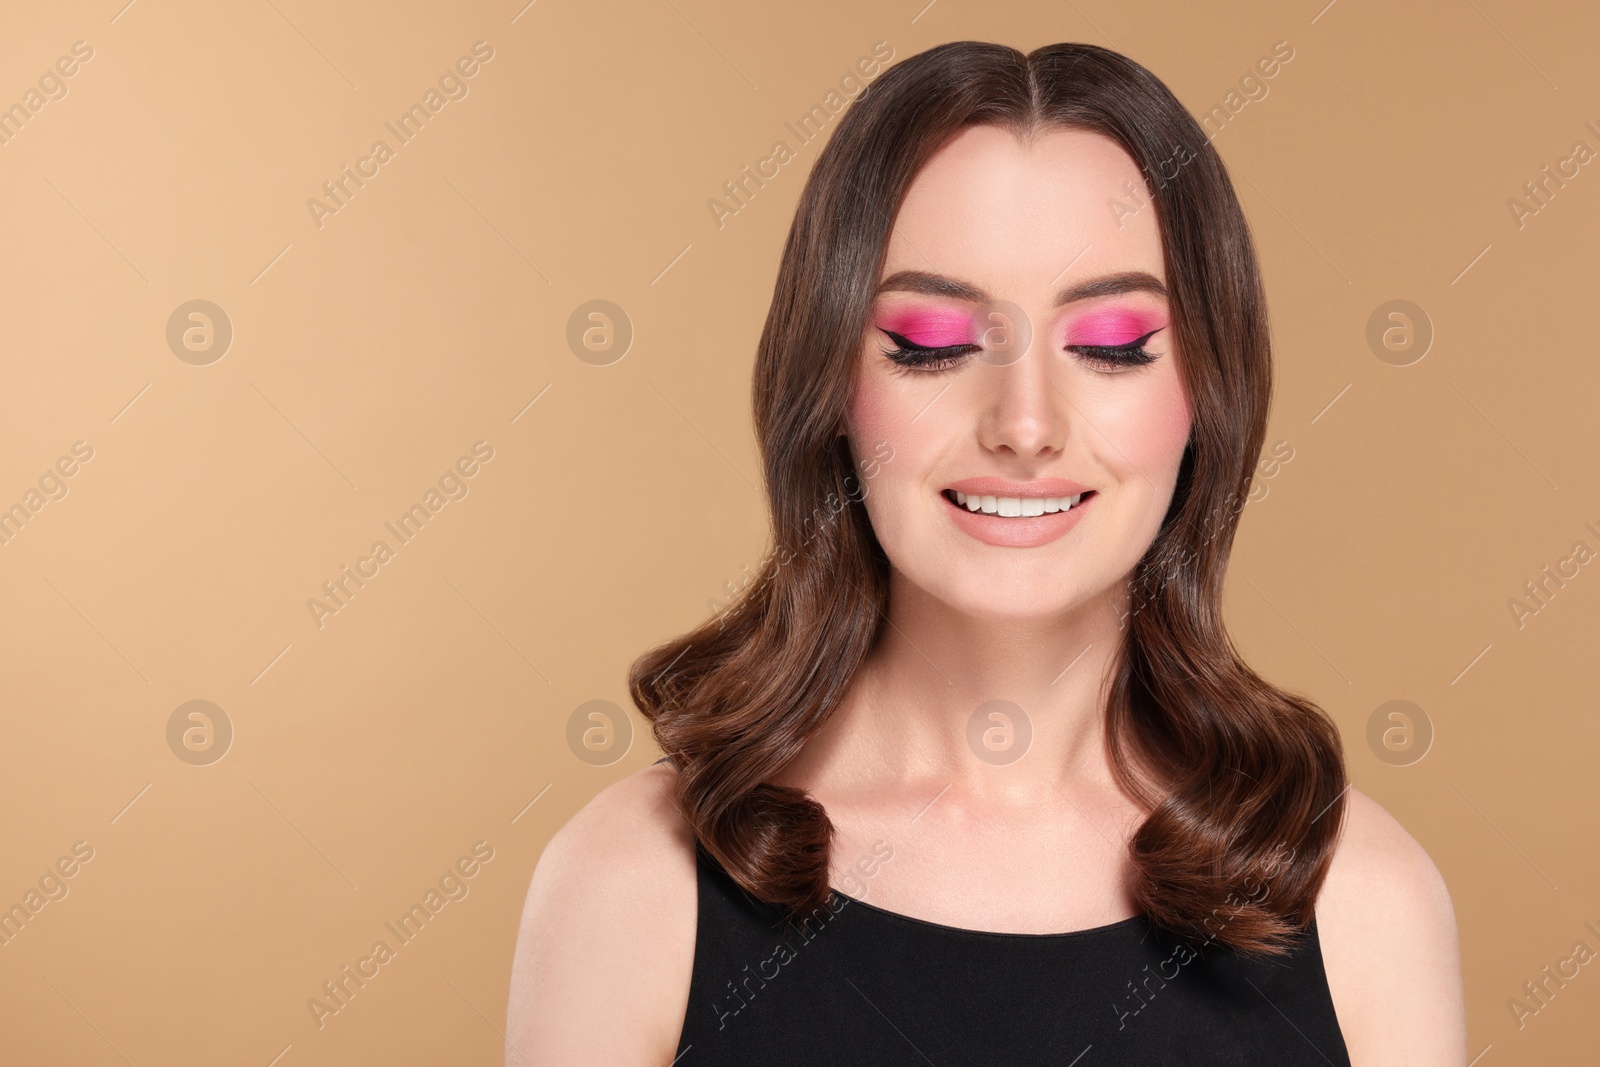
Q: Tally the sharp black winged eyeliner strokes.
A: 2